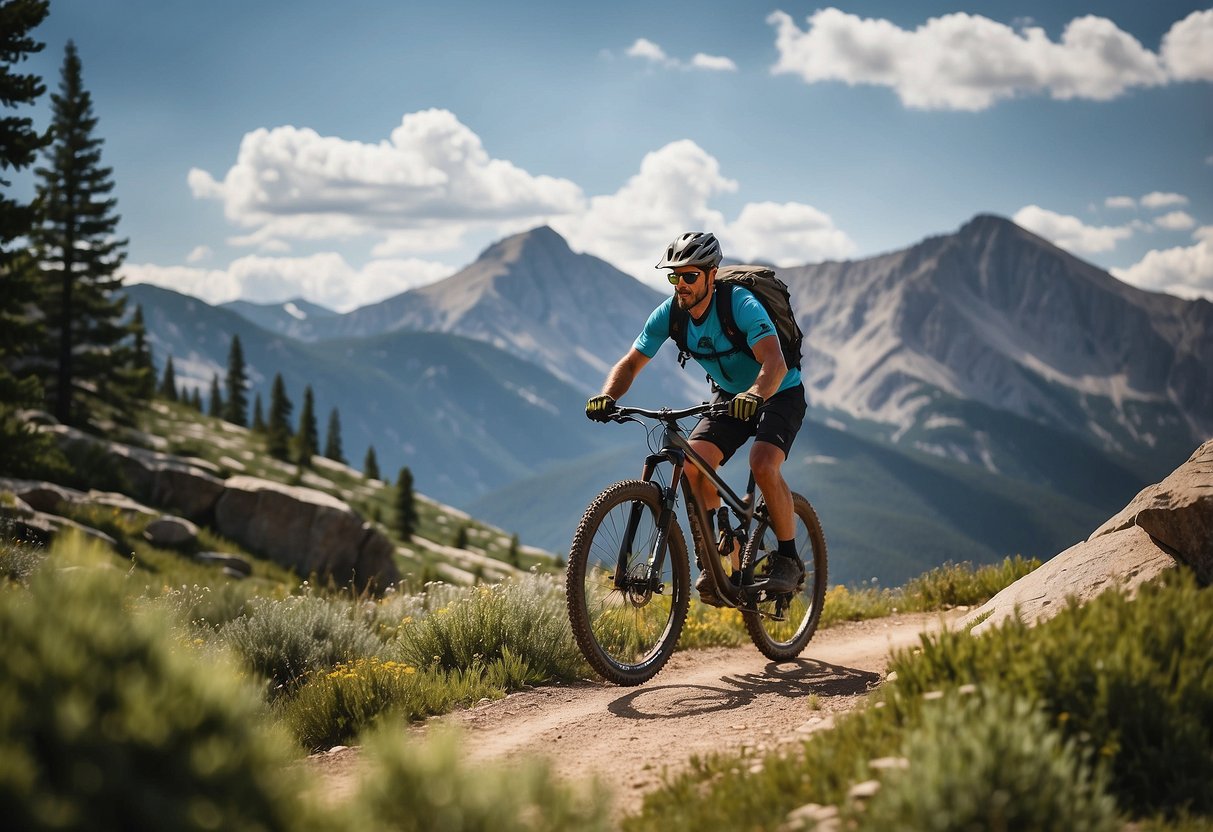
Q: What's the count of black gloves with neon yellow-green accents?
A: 2